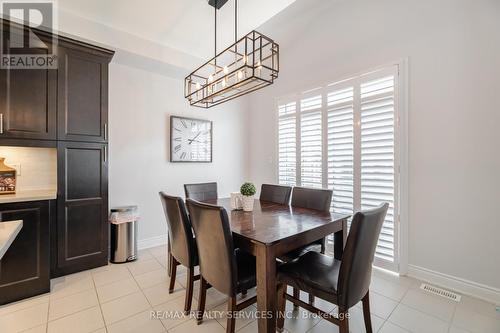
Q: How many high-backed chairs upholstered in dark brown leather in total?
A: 6